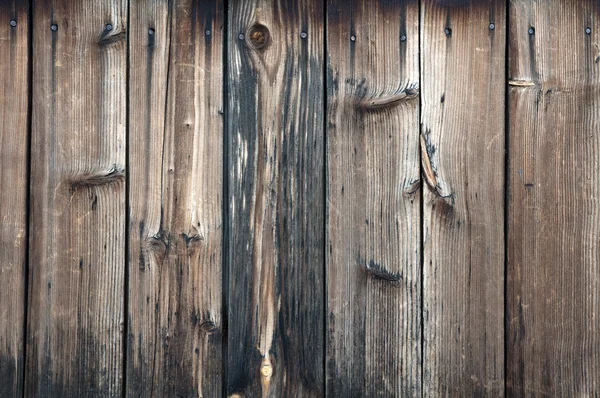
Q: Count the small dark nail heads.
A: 13